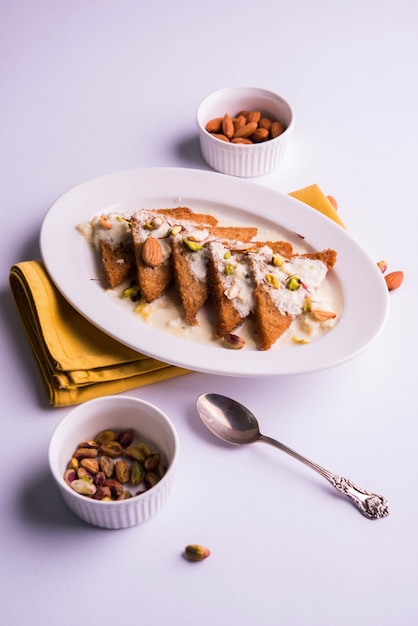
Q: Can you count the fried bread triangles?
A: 5